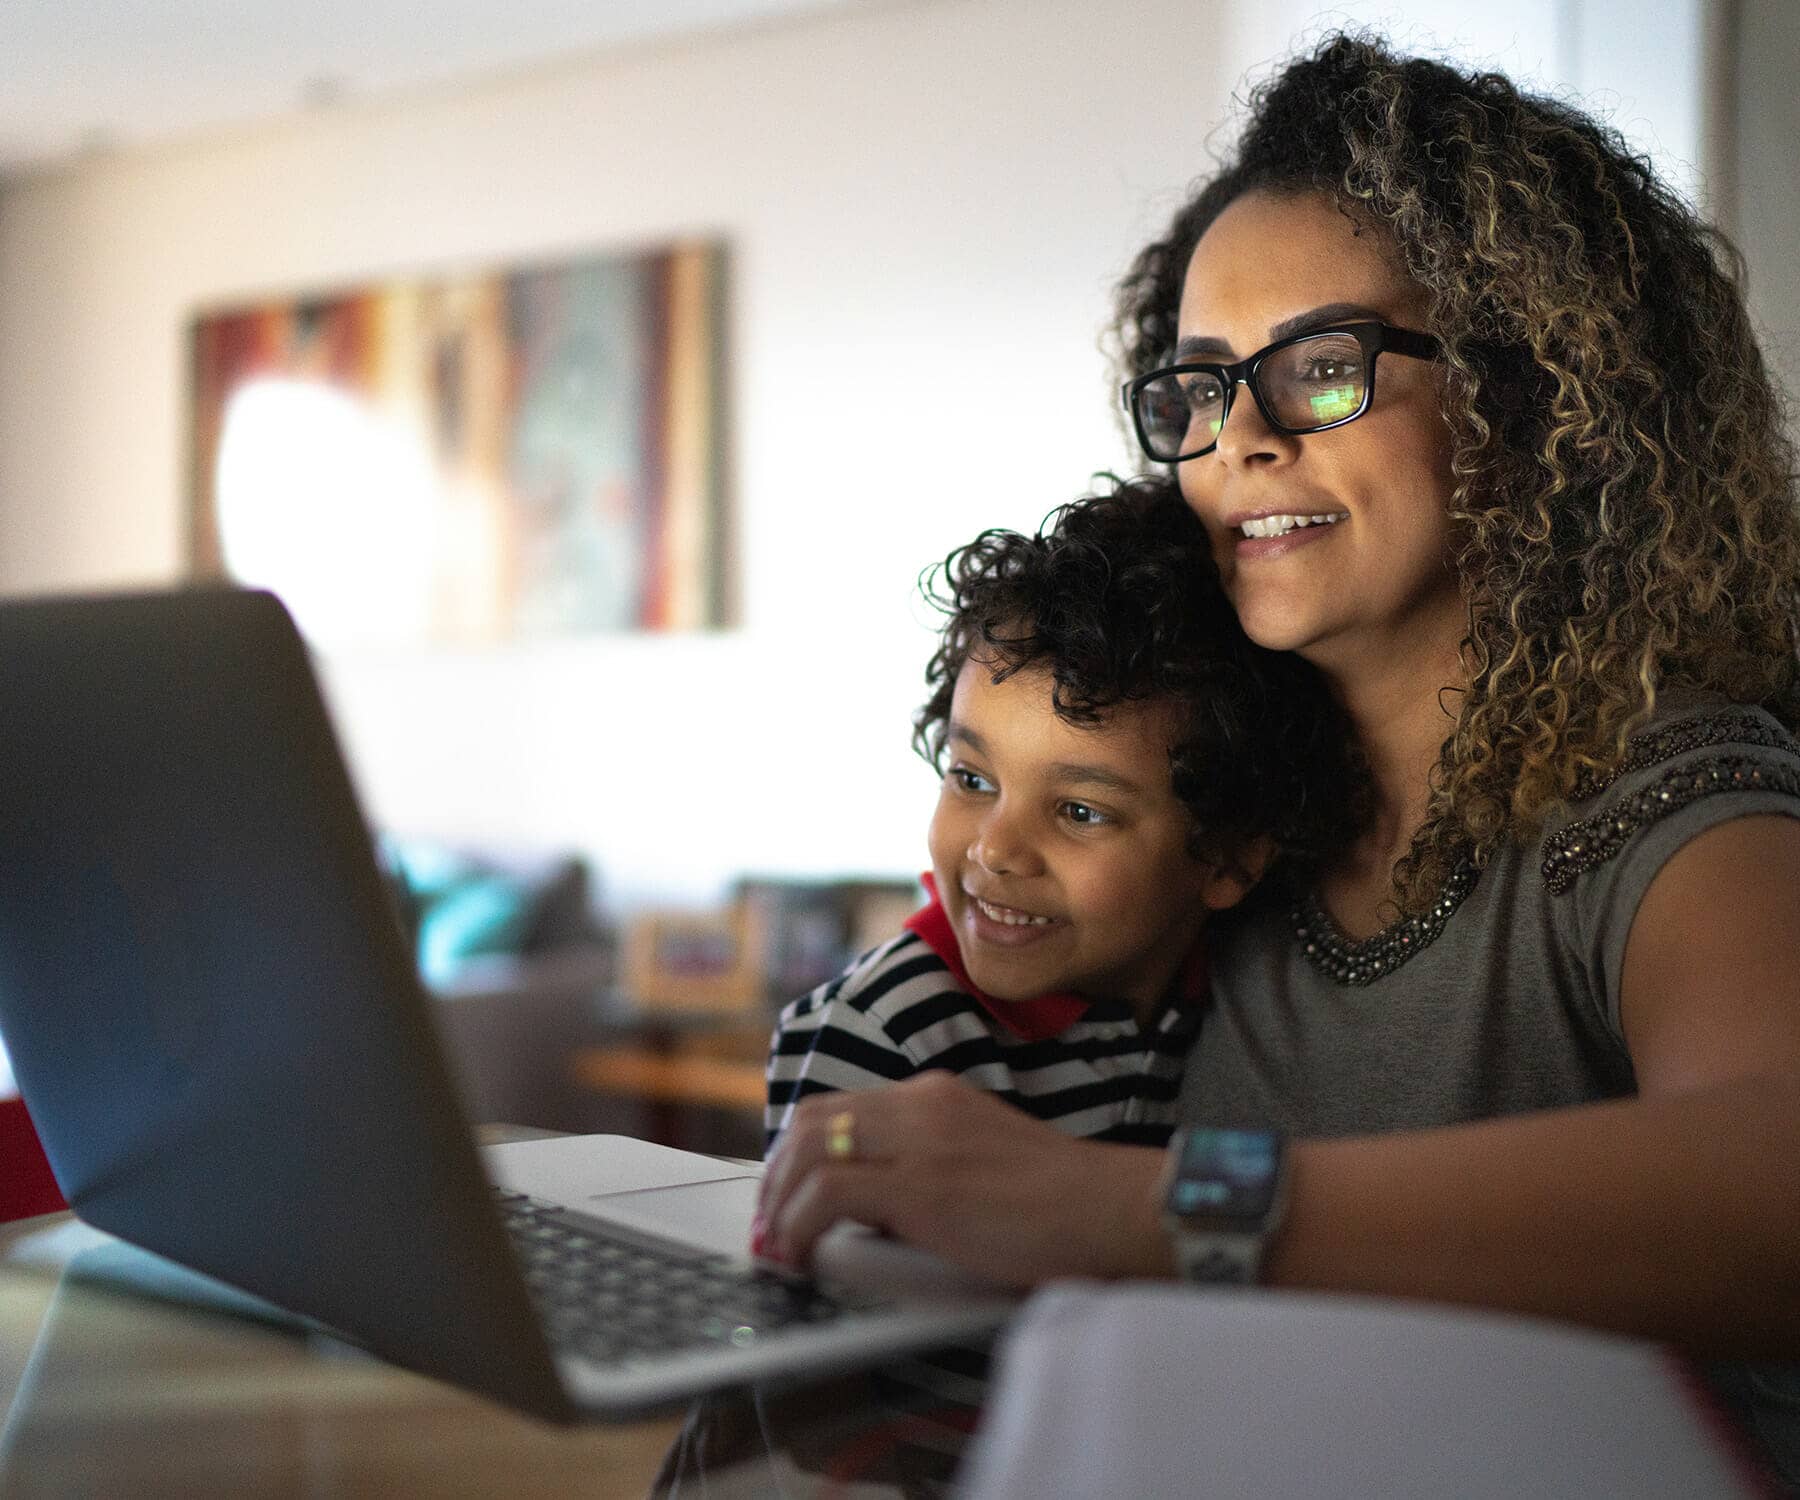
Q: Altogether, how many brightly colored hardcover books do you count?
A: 0